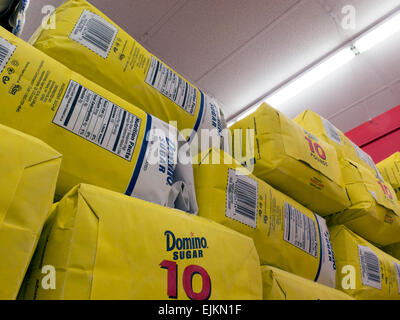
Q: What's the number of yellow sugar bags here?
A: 11